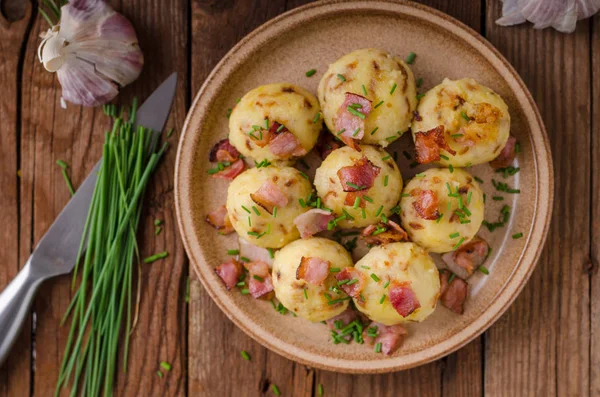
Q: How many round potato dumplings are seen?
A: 8